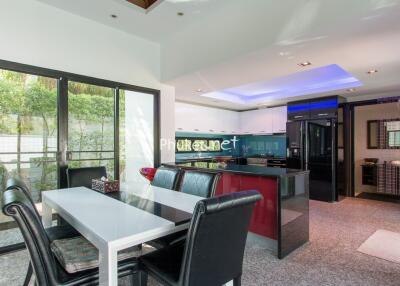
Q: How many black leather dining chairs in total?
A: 6